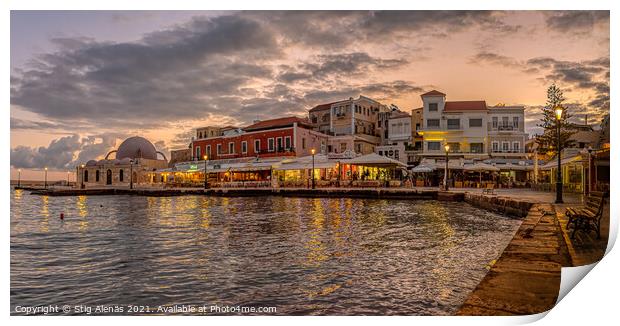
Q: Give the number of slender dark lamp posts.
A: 9